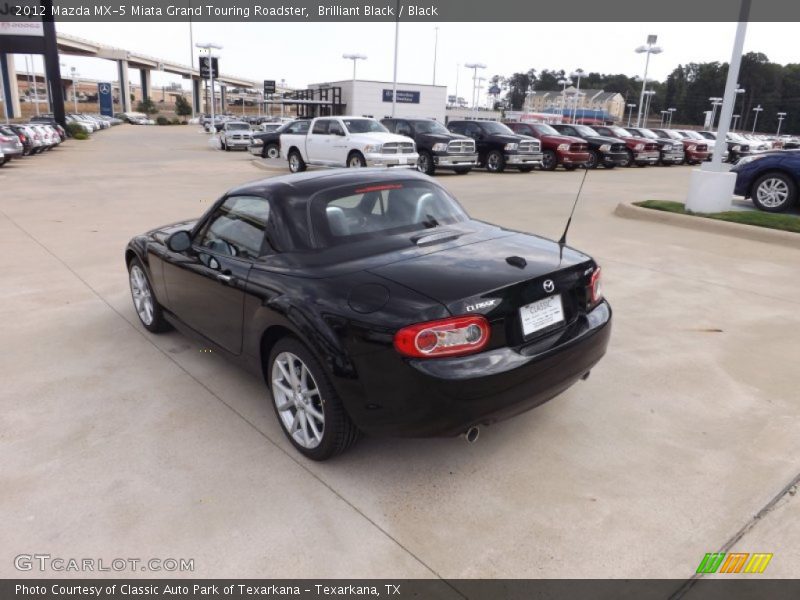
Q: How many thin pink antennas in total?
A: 0